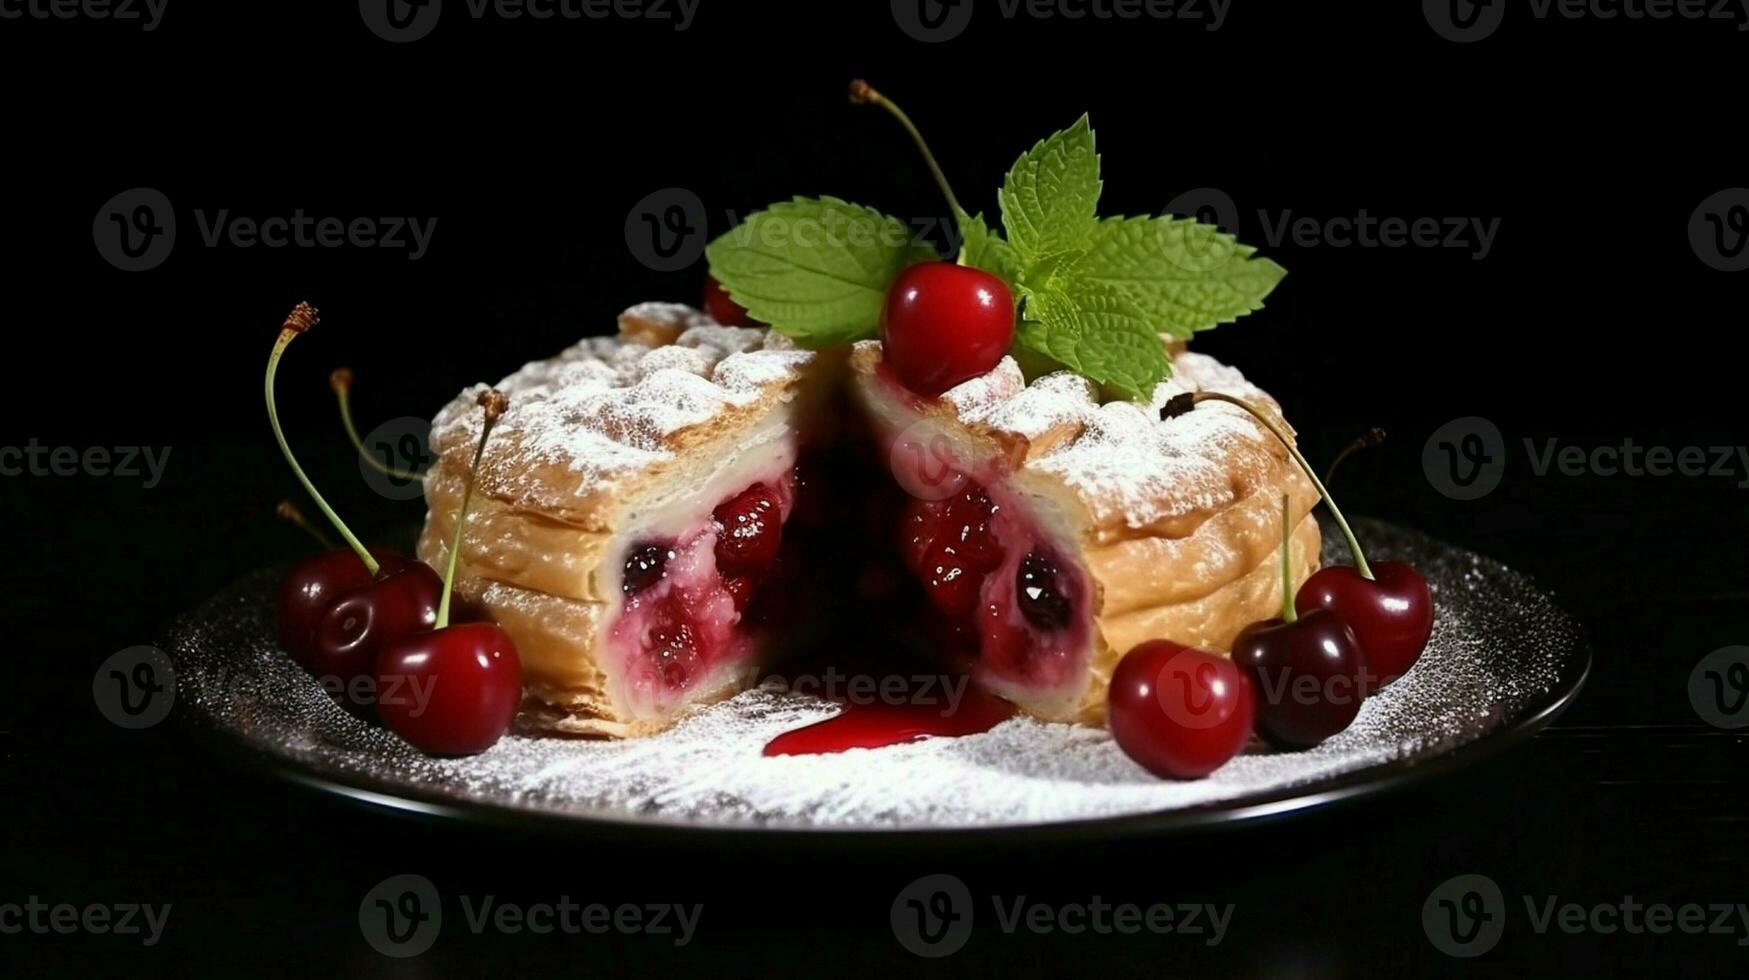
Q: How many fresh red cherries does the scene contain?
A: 8